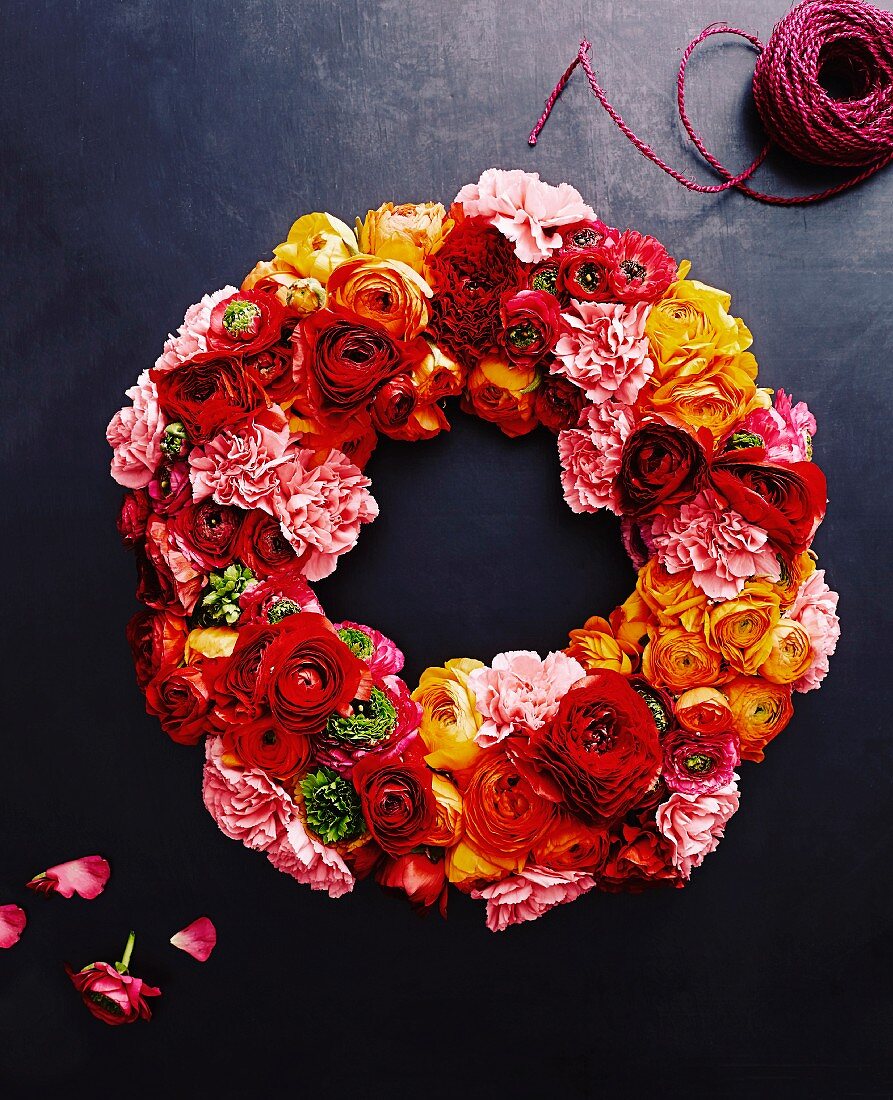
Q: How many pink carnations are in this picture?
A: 14